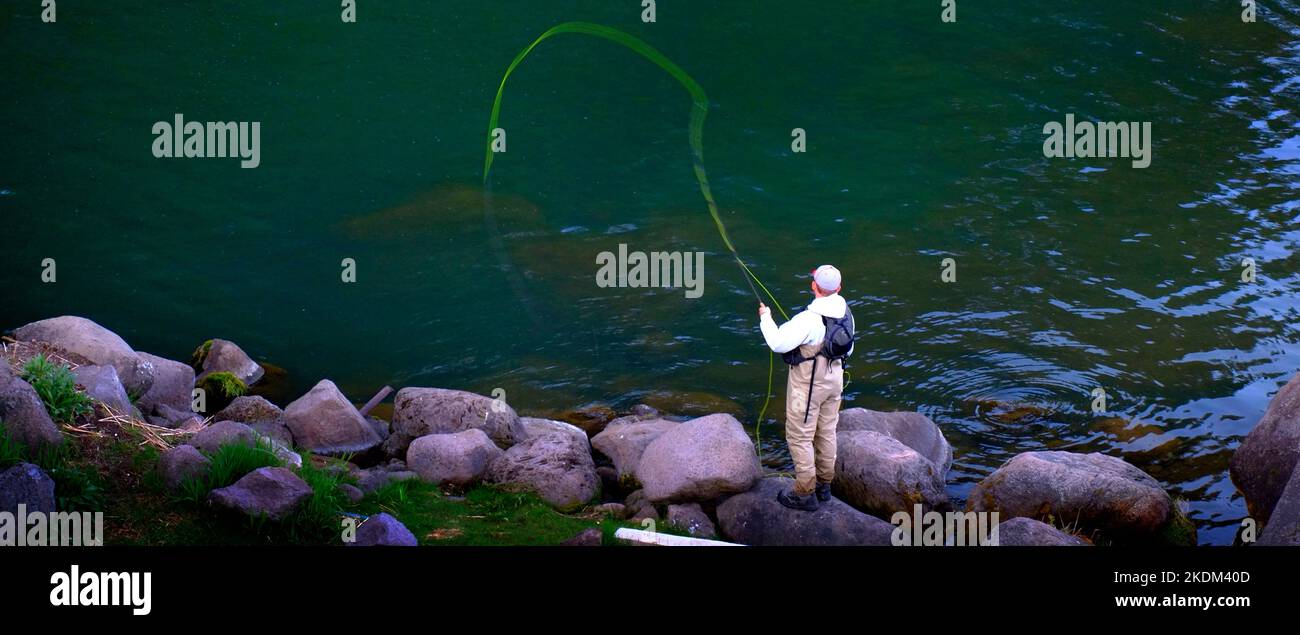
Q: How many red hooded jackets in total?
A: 0